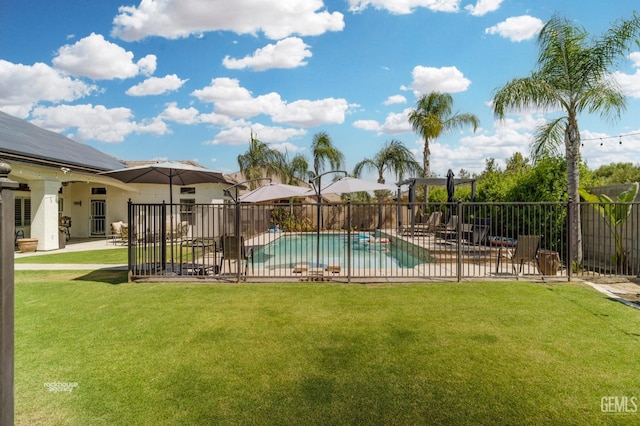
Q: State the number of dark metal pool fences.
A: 1